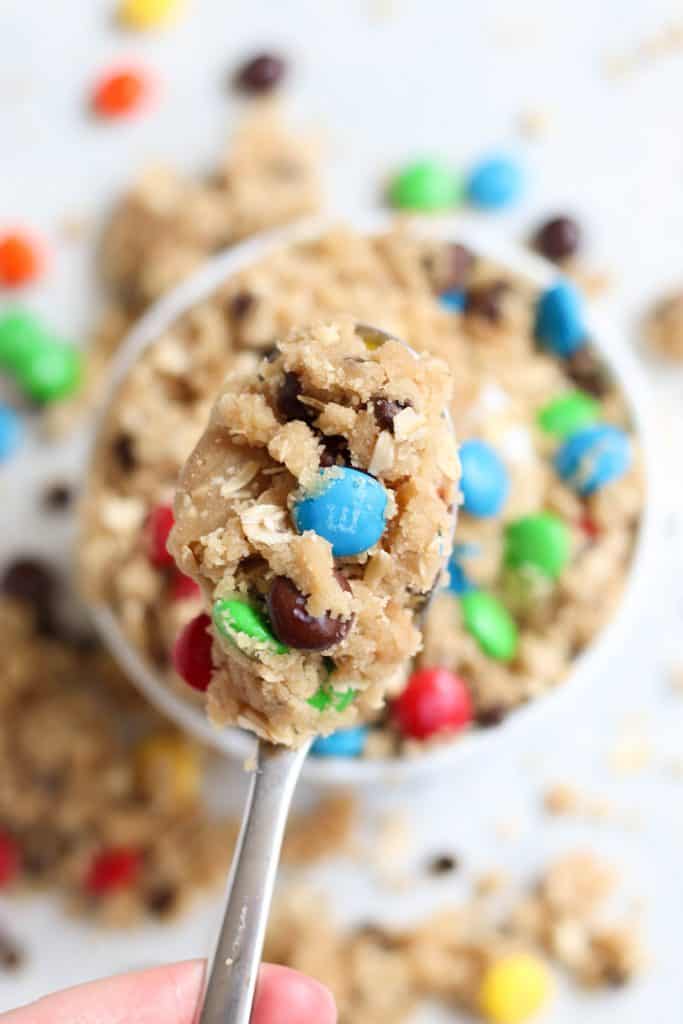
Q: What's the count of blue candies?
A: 9